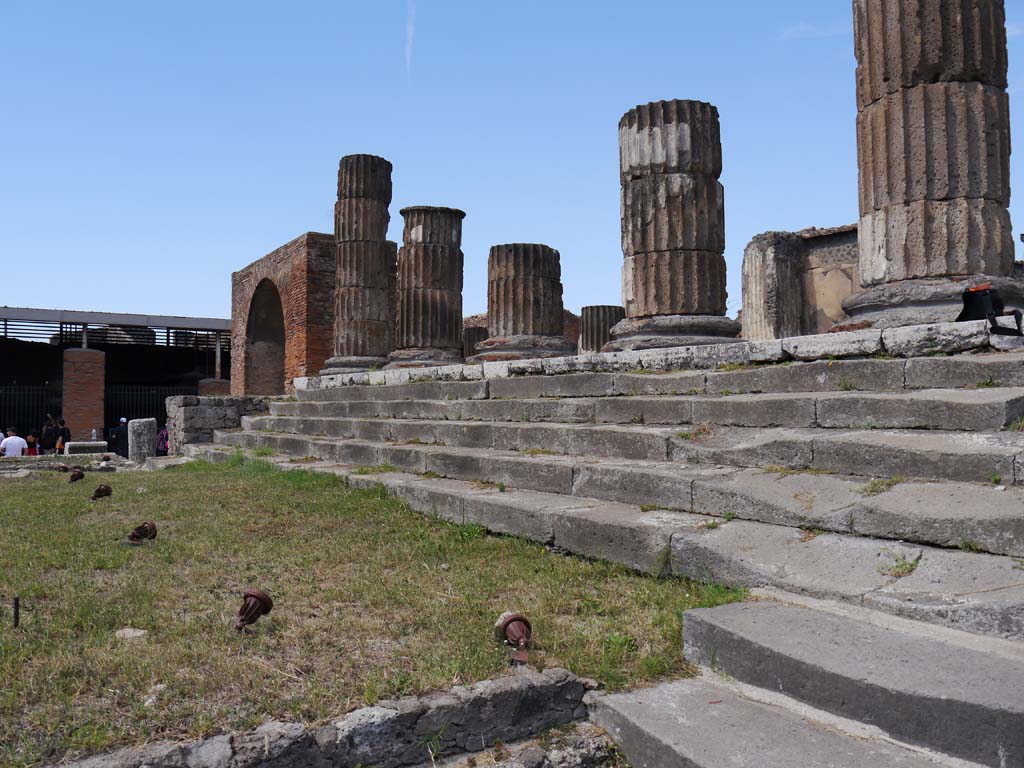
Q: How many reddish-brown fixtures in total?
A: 5